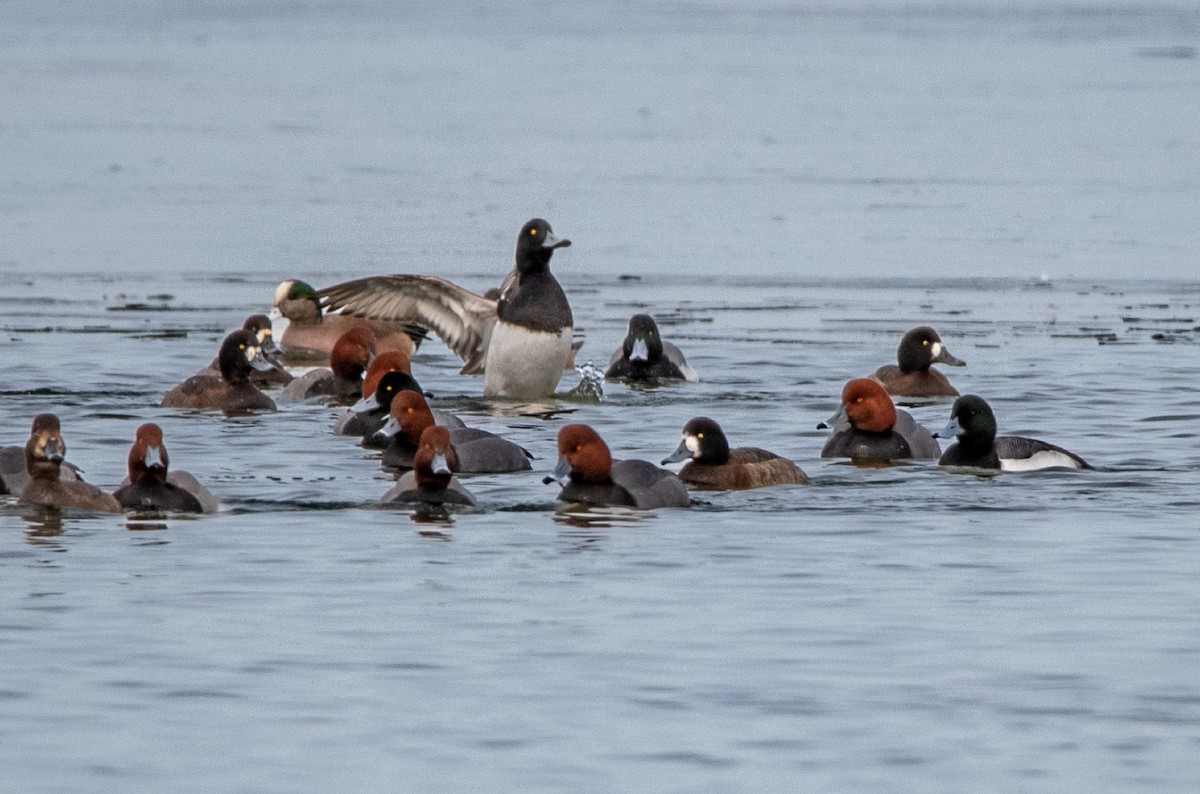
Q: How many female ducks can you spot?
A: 5